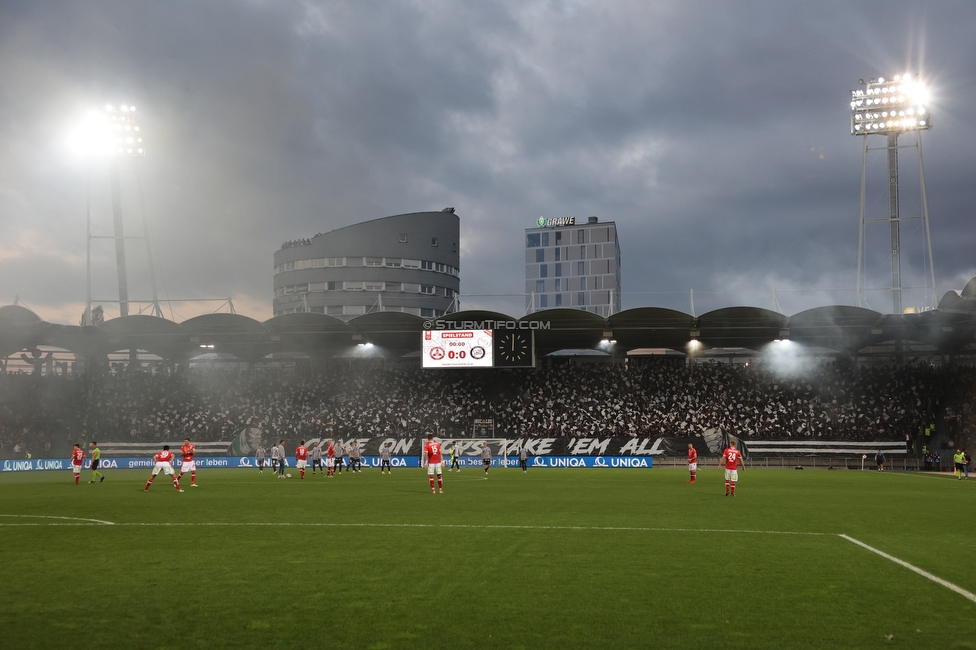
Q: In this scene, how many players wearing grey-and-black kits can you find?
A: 10